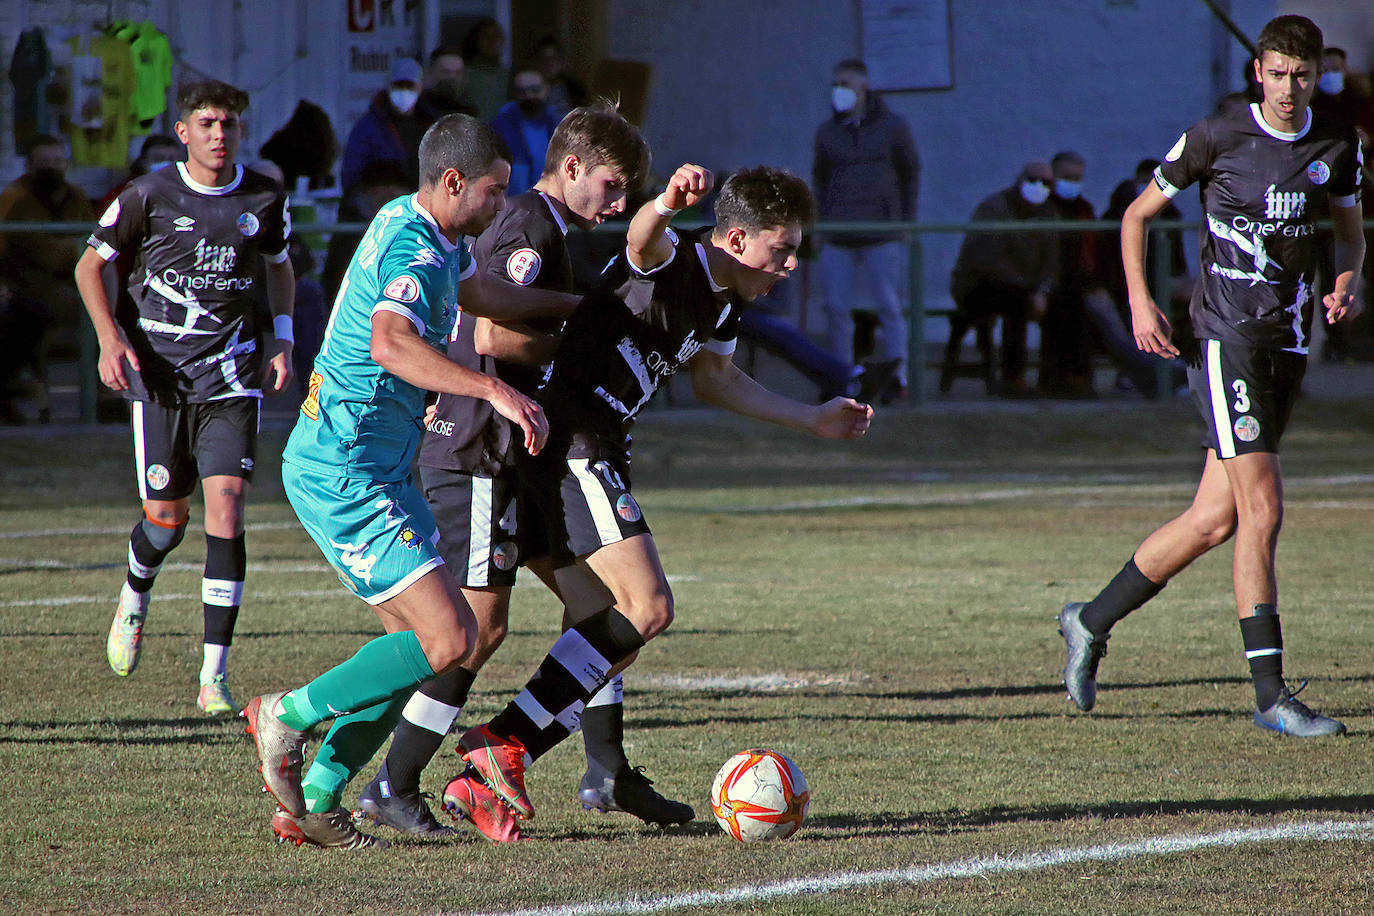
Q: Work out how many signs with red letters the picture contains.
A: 1